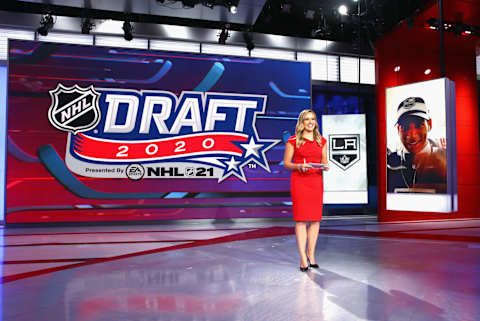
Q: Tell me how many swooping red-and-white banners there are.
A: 1